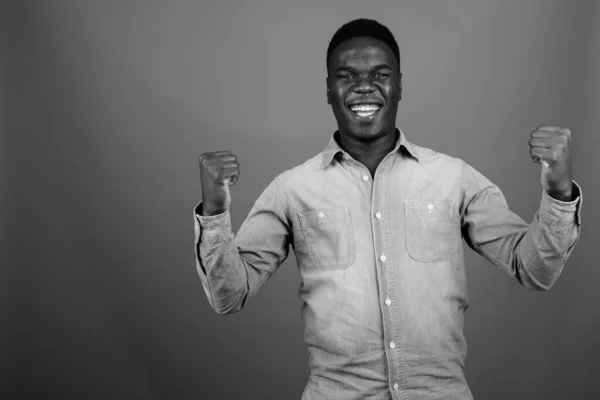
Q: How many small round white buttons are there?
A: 8